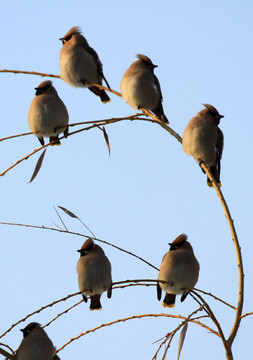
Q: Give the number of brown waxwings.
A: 7